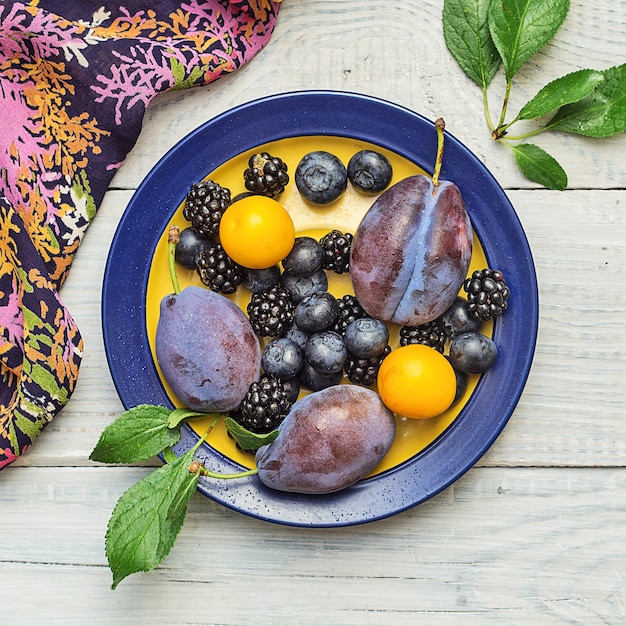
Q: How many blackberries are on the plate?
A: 10